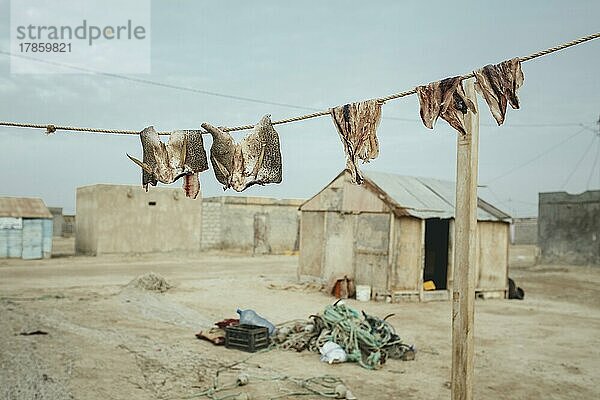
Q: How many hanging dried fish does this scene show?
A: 5